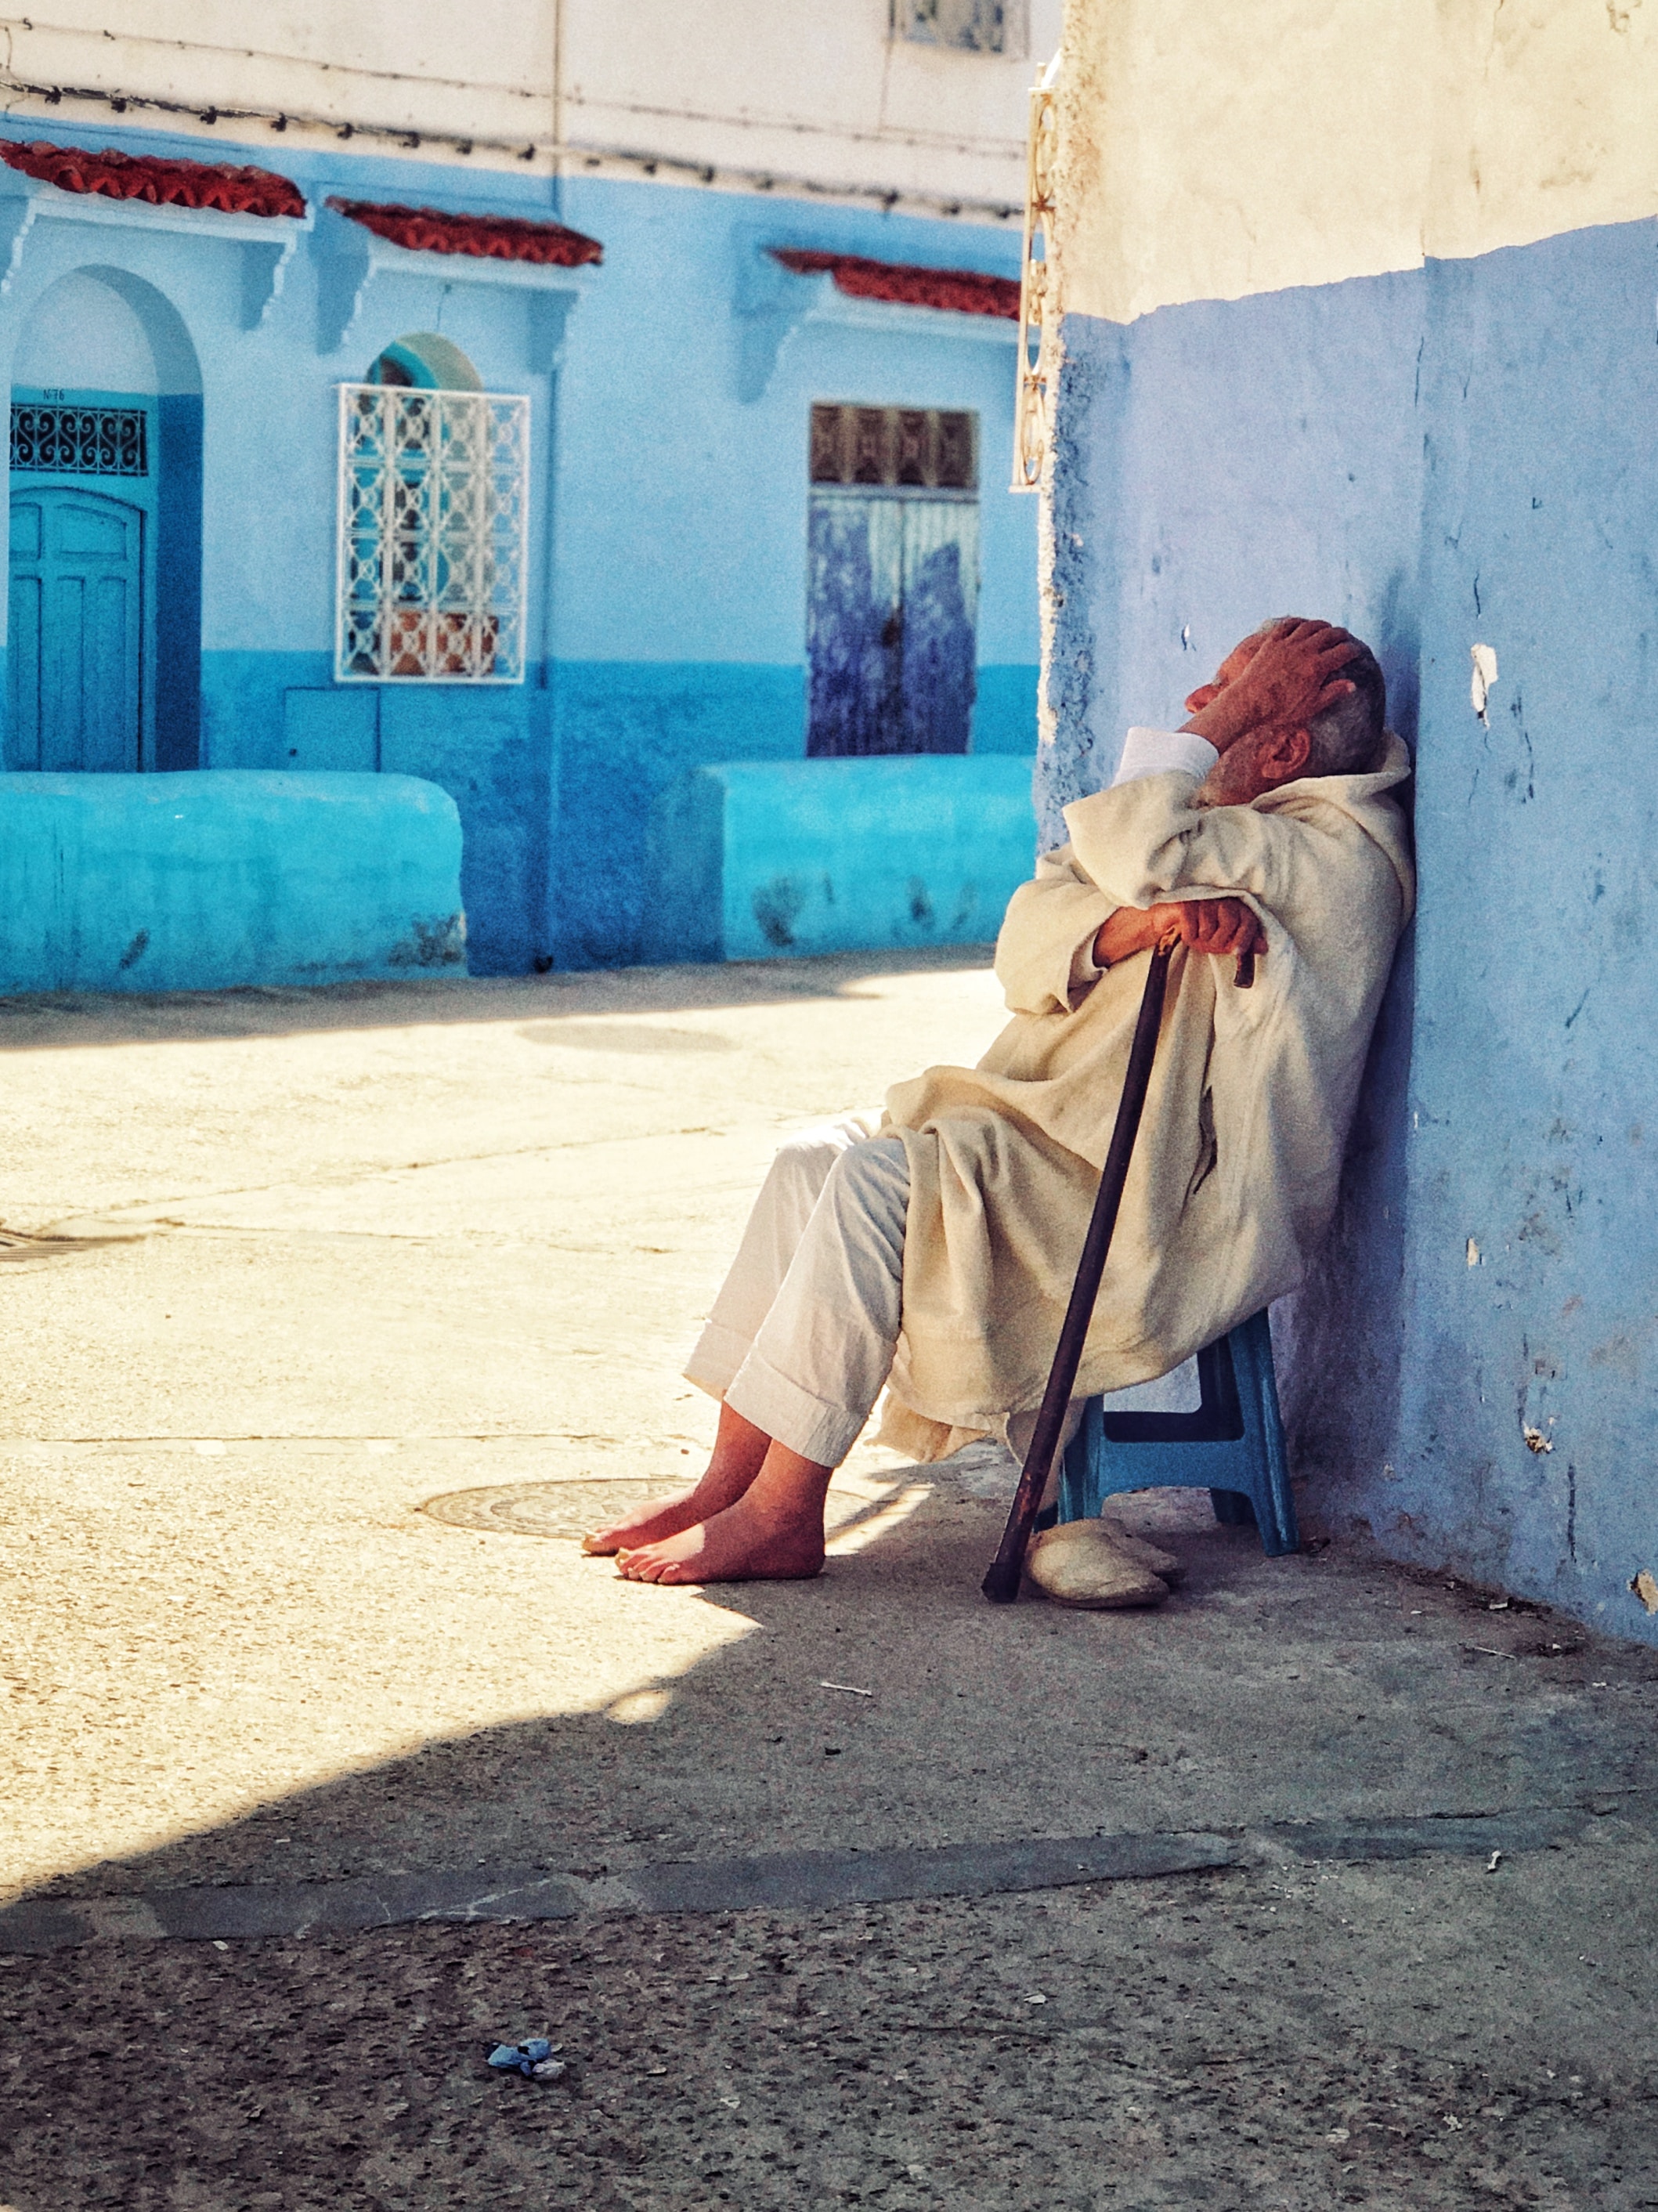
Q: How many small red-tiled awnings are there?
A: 3